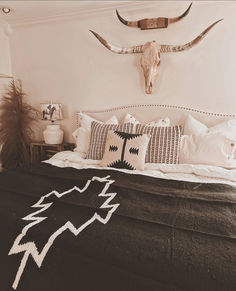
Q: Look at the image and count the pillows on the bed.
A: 8